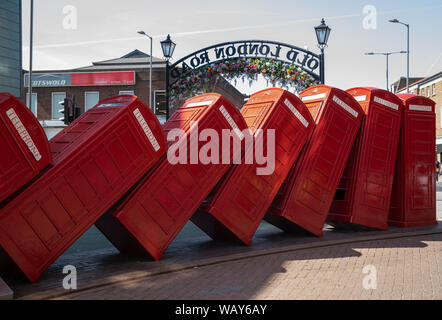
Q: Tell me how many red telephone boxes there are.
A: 7